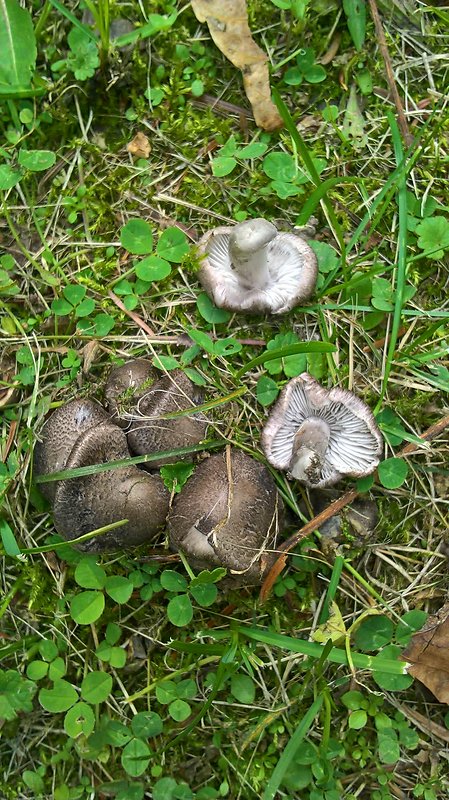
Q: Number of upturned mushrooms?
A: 2